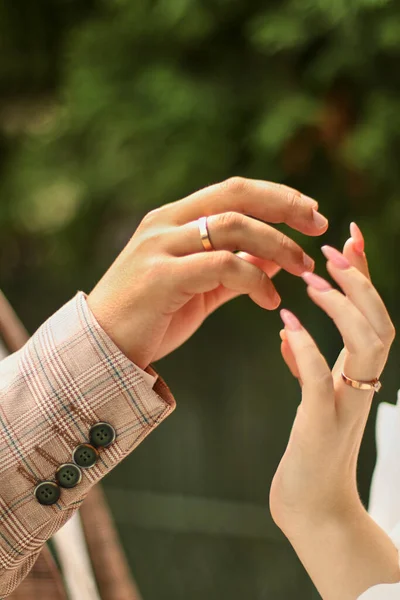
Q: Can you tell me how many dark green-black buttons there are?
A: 4